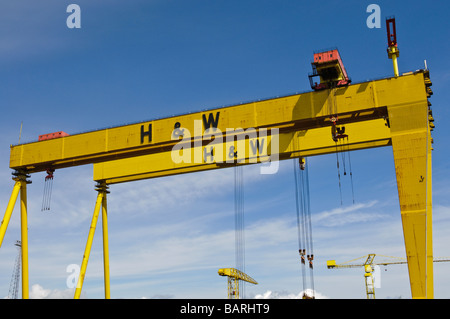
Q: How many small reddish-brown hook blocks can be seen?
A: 2